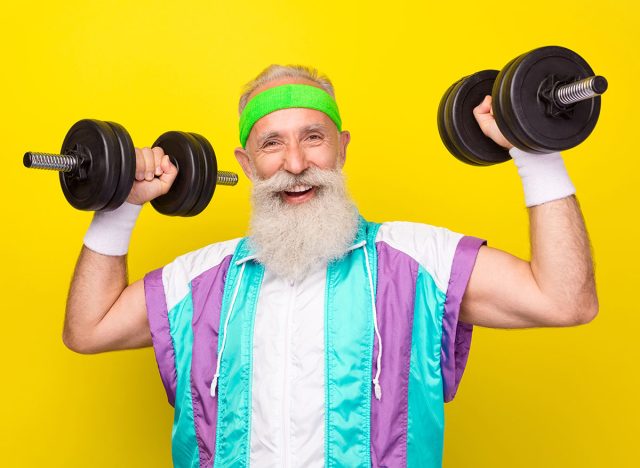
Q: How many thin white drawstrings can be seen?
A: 2